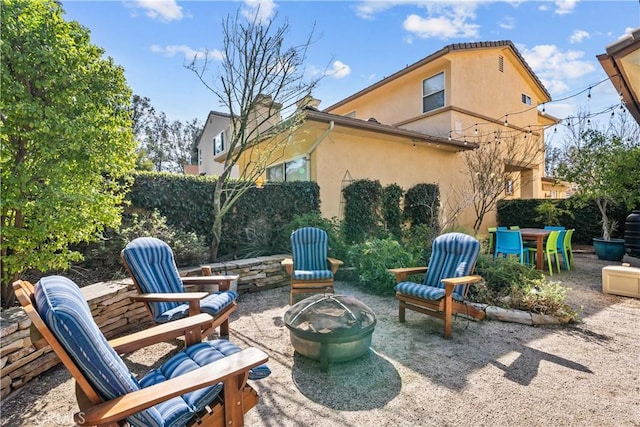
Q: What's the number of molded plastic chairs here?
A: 8